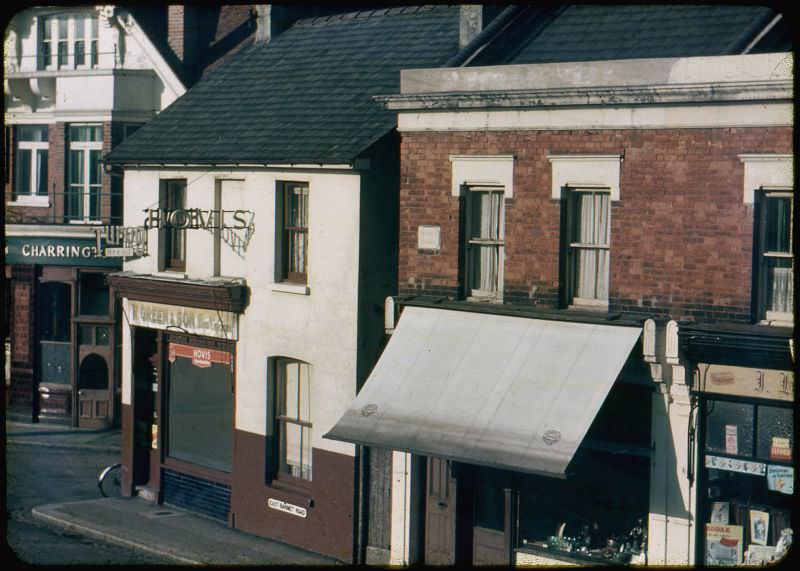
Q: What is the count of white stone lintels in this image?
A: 3